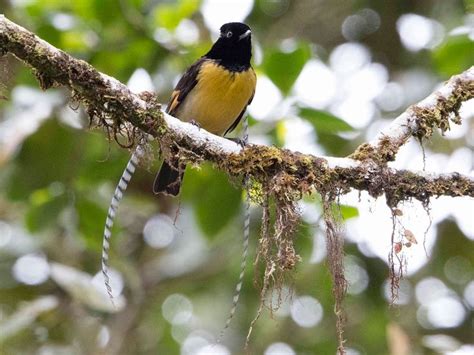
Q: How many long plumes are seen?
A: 2